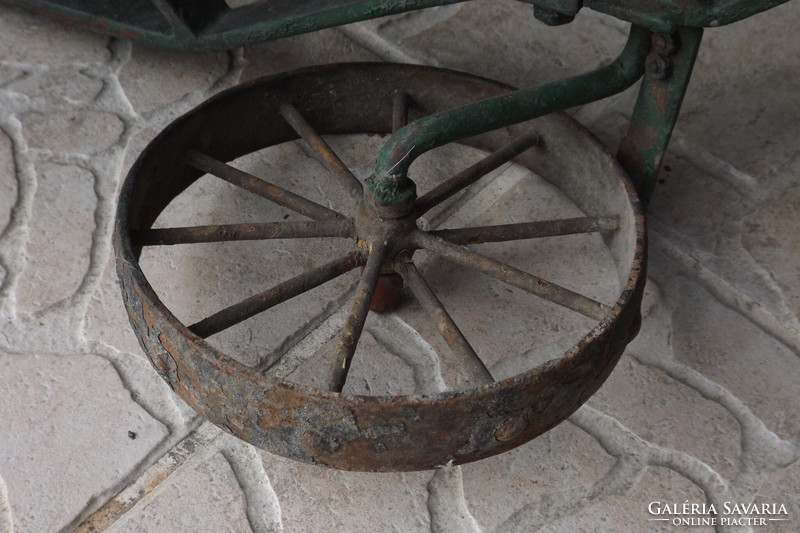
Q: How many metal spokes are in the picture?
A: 10